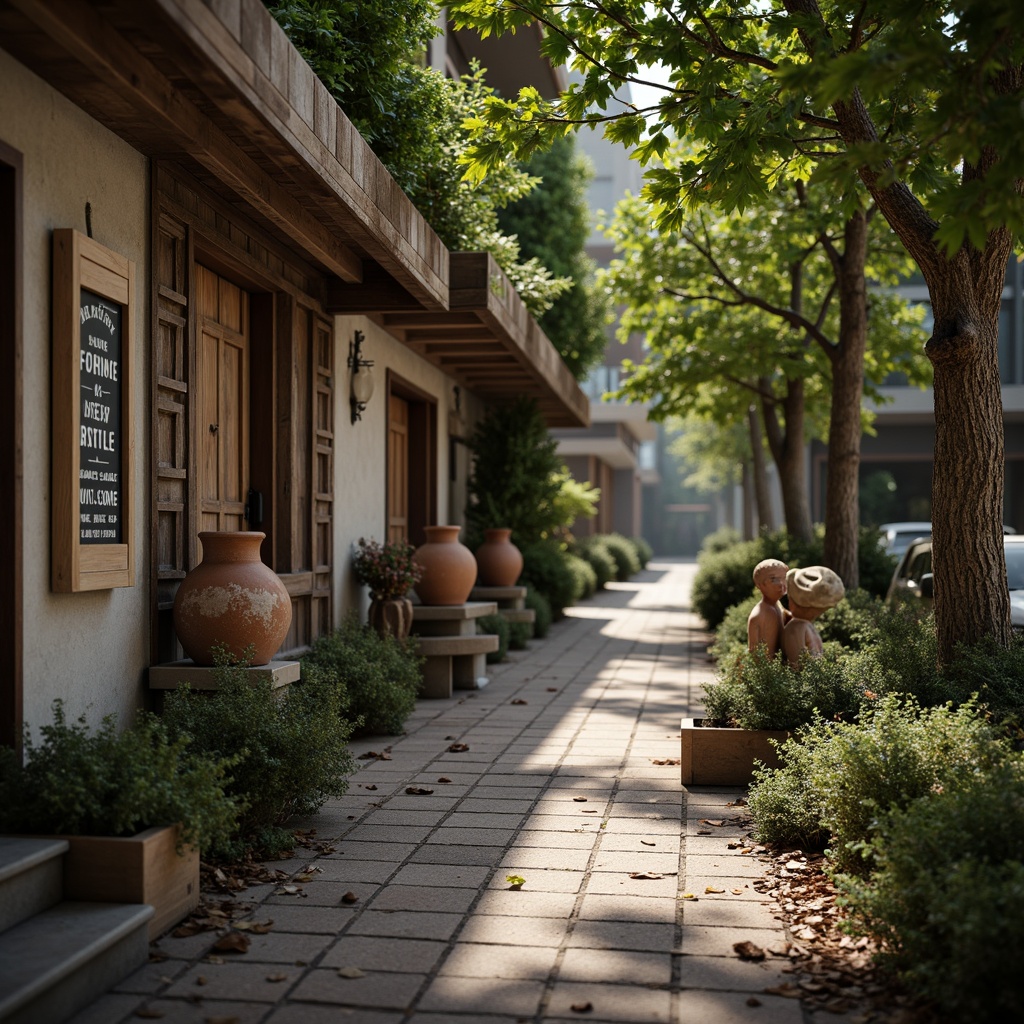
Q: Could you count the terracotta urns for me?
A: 3